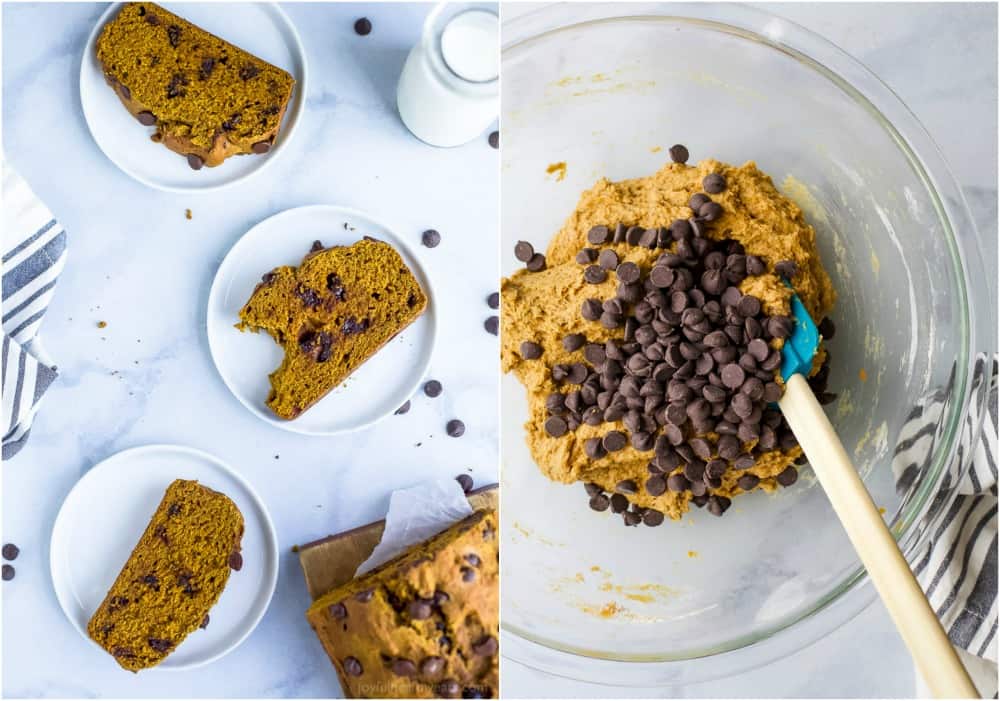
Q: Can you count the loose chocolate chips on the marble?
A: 11